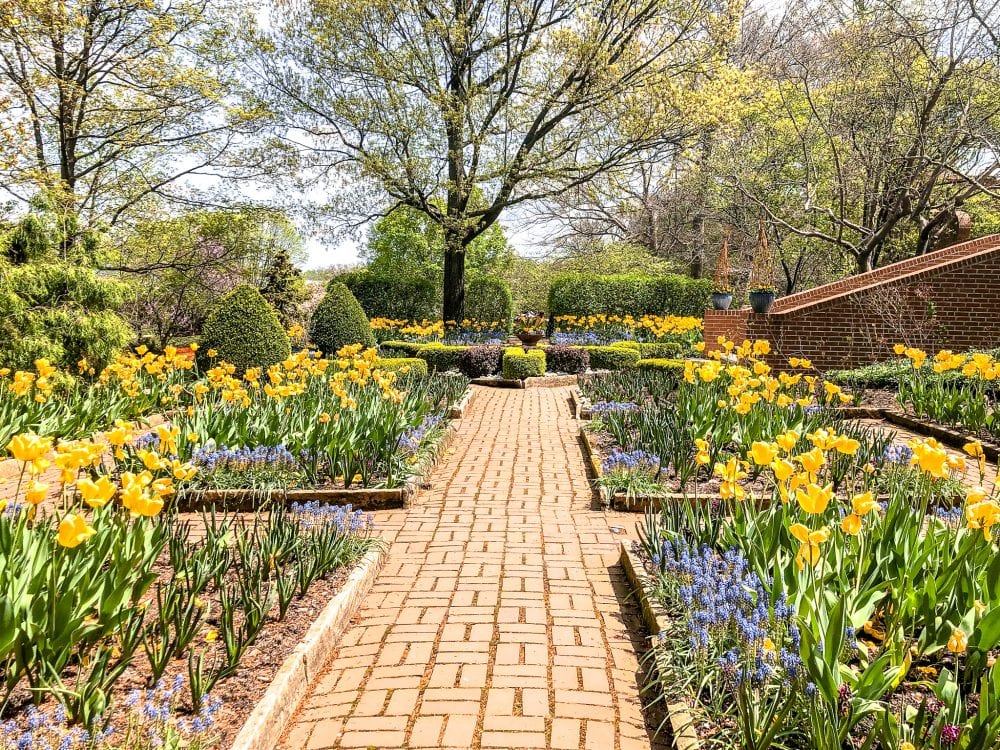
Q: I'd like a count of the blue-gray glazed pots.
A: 2